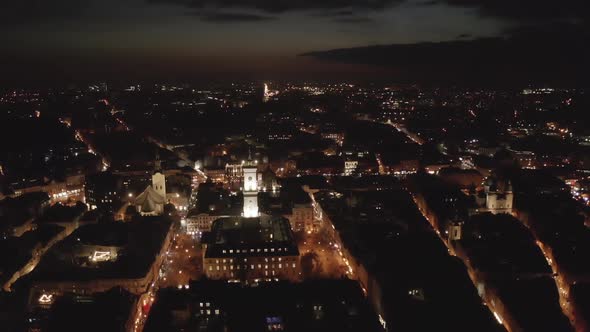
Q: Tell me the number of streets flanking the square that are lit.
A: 2